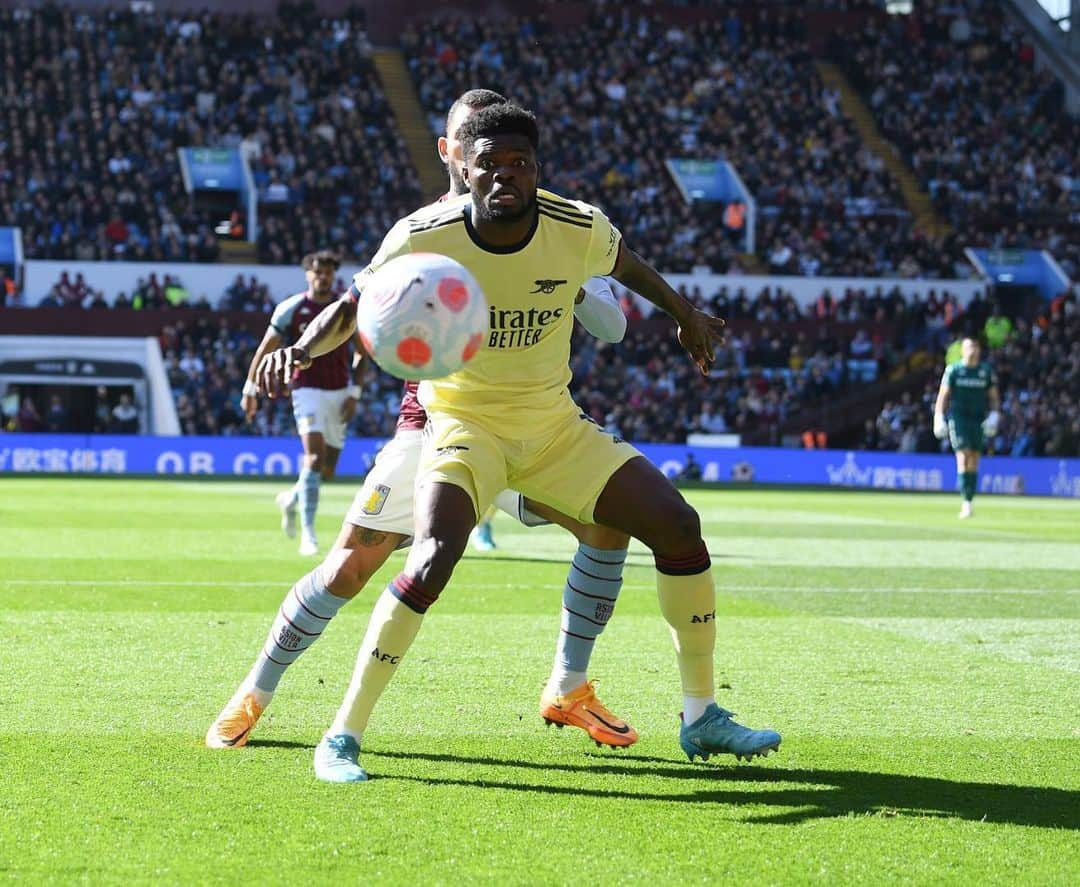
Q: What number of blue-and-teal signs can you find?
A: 3